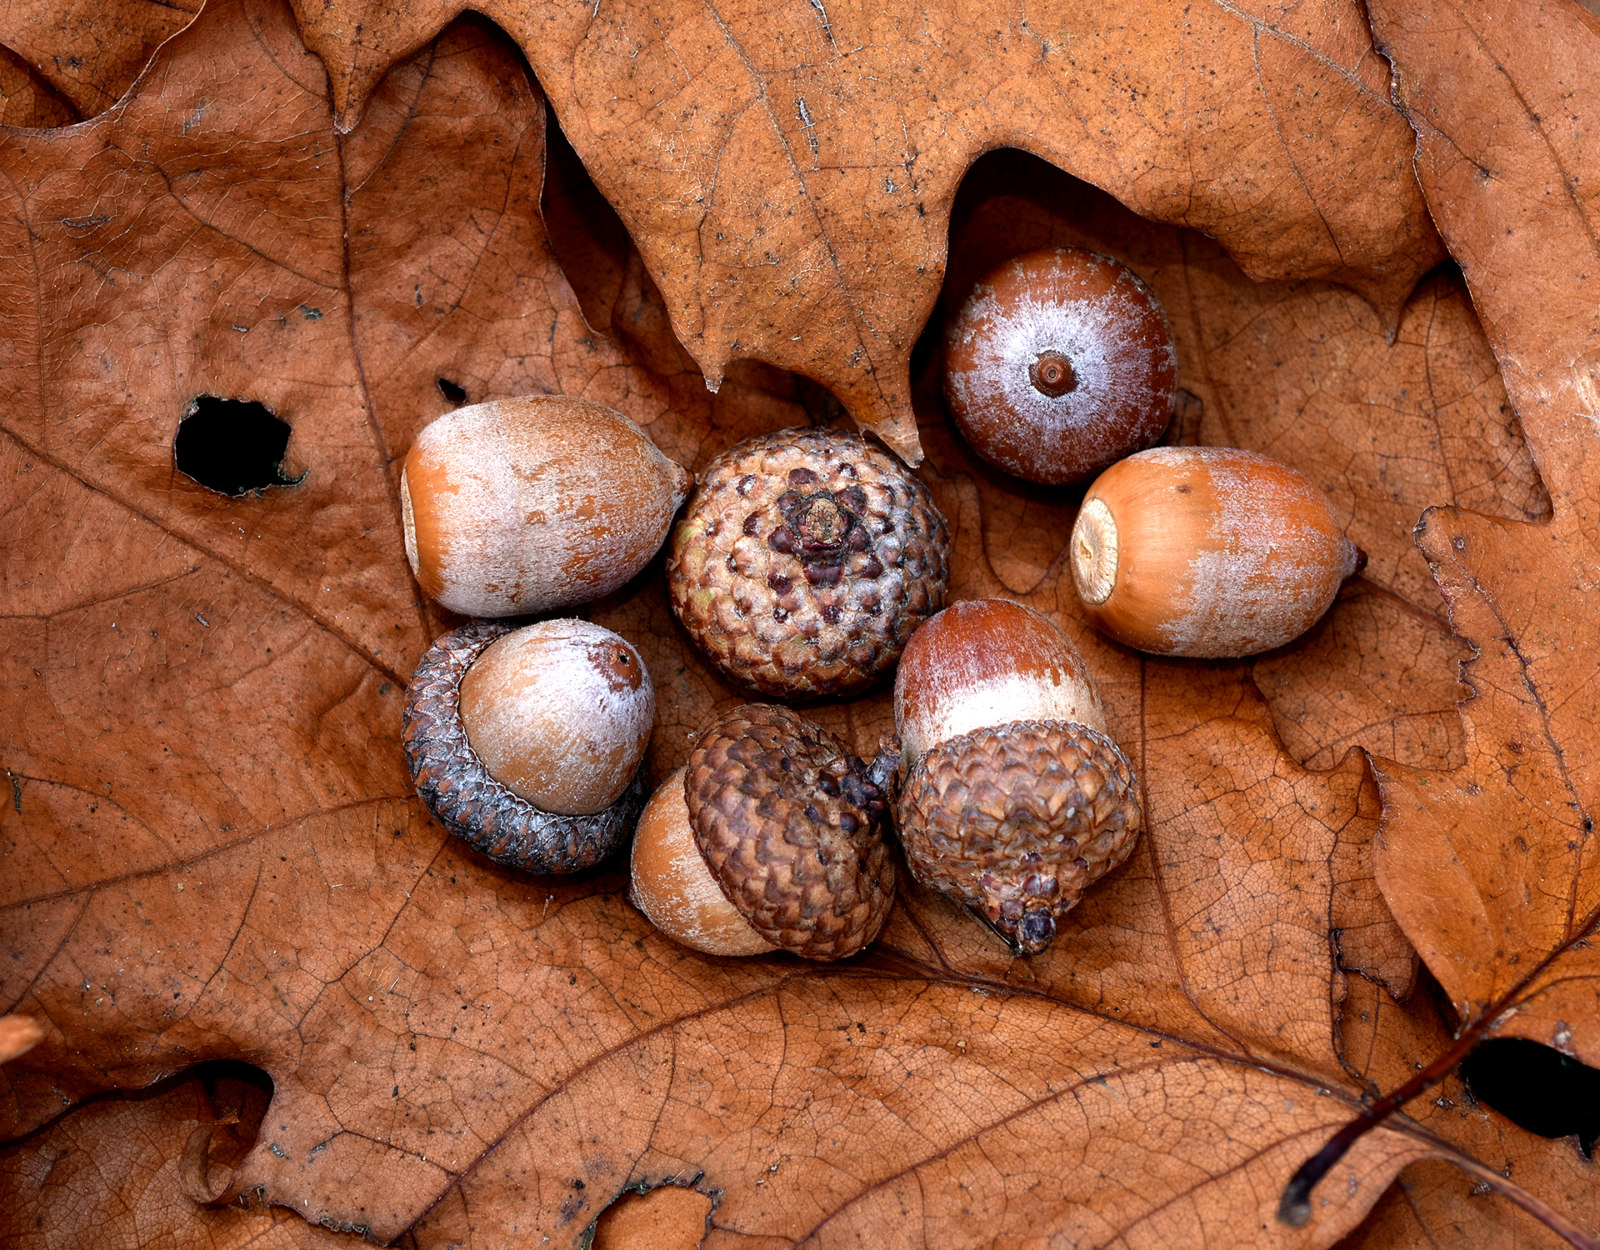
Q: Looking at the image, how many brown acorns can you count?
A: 7